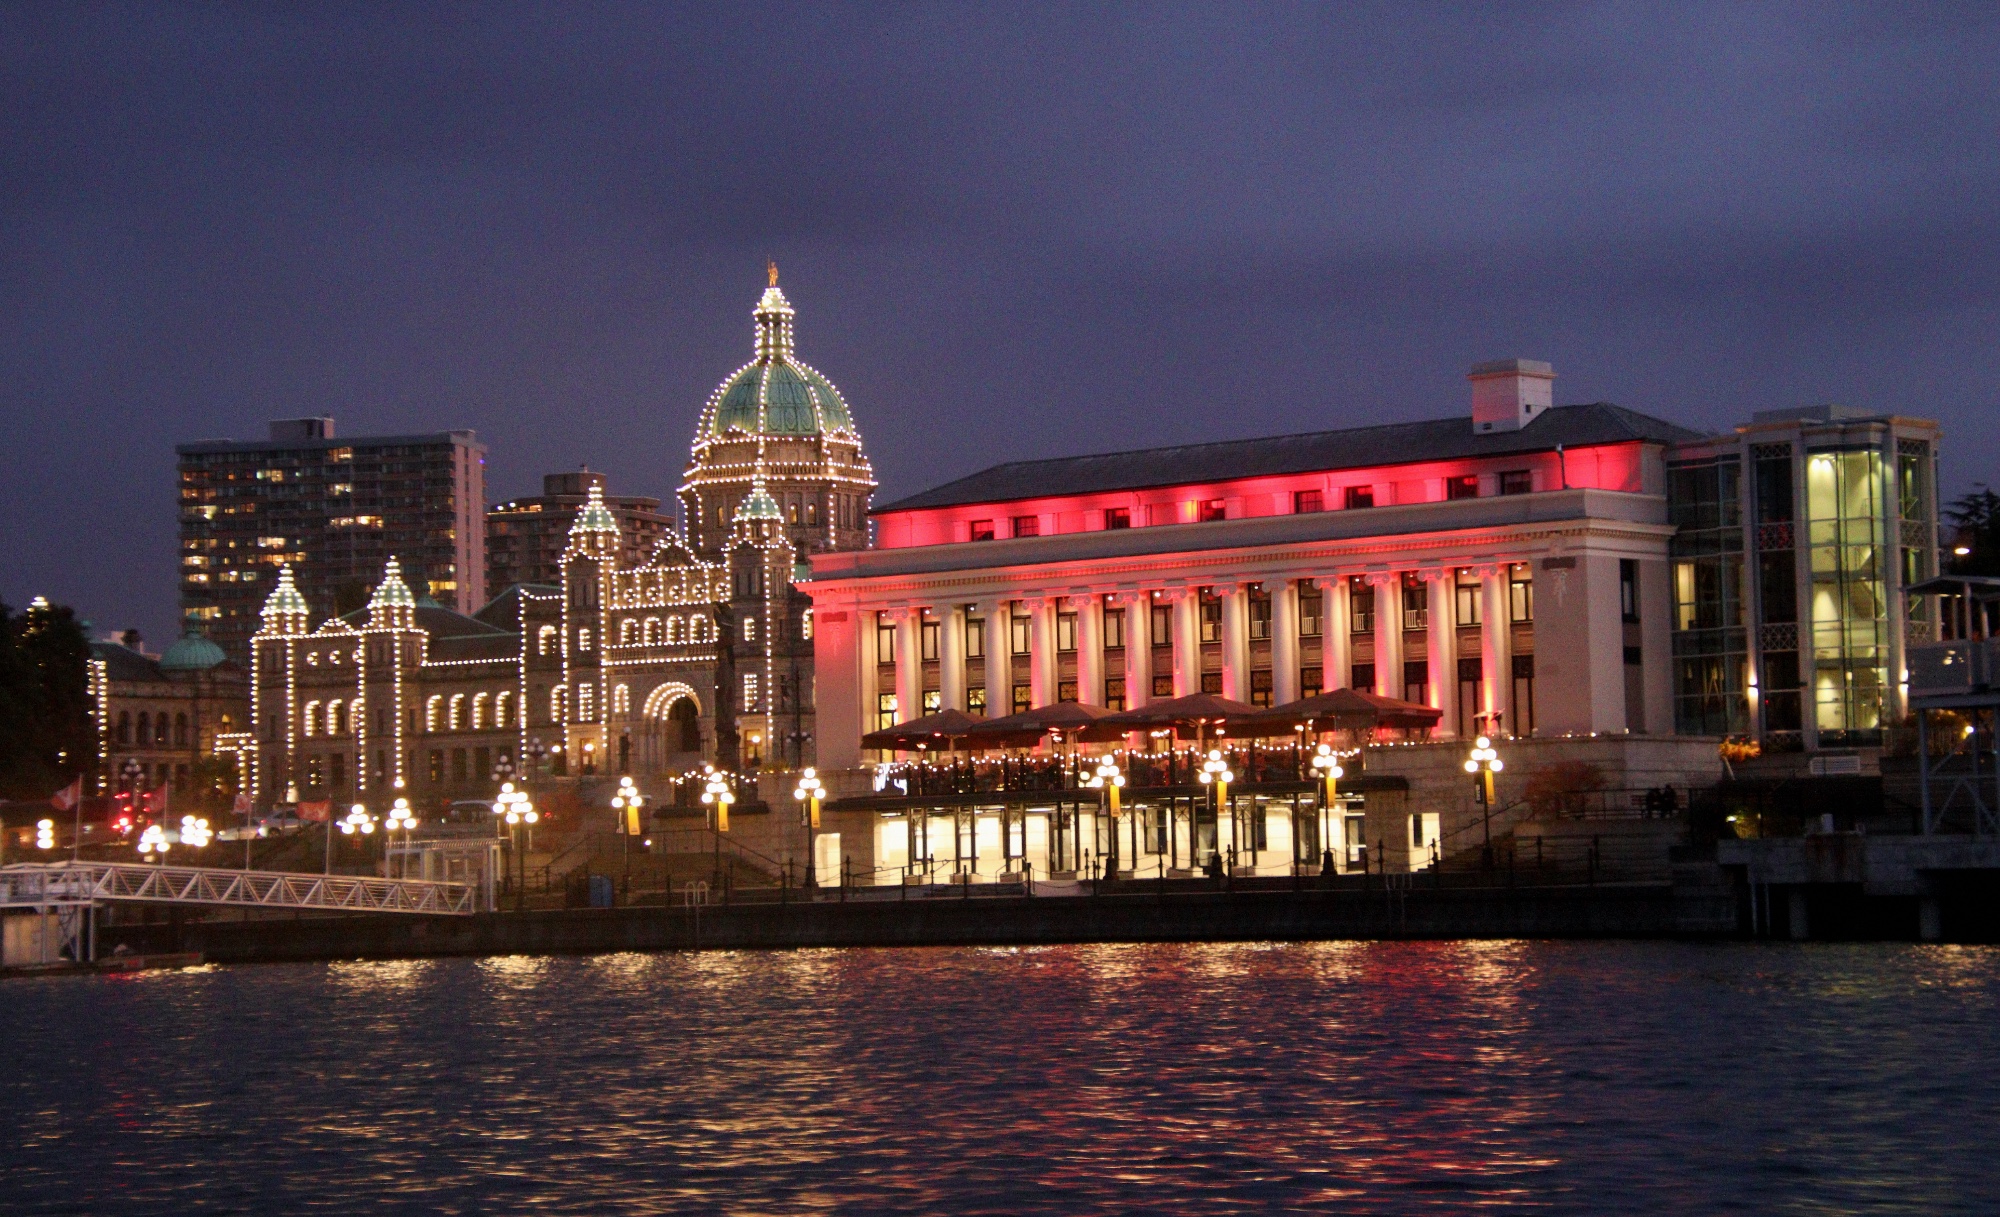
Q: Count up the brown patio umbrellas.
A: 4